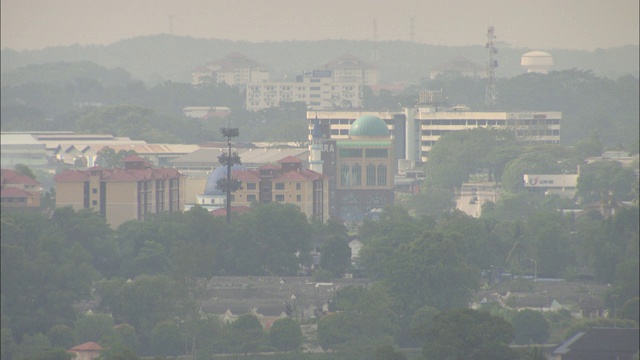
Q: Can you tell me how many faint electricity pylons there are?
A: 3